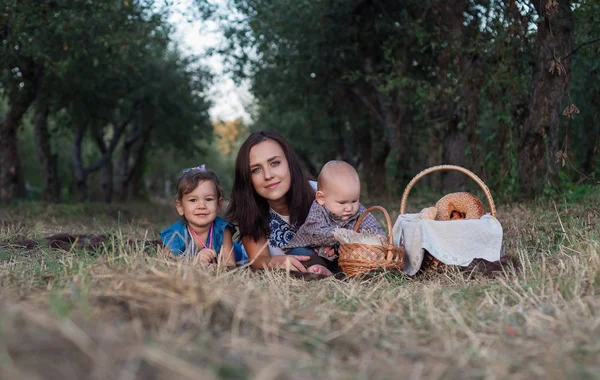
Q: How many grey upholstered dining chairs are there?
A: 0